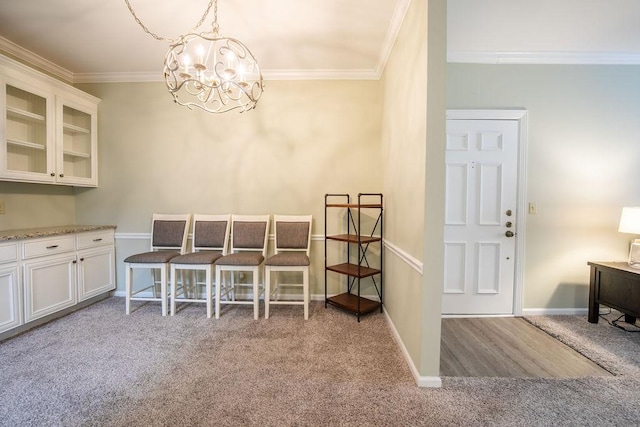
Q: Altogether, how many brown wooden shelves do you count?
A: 4